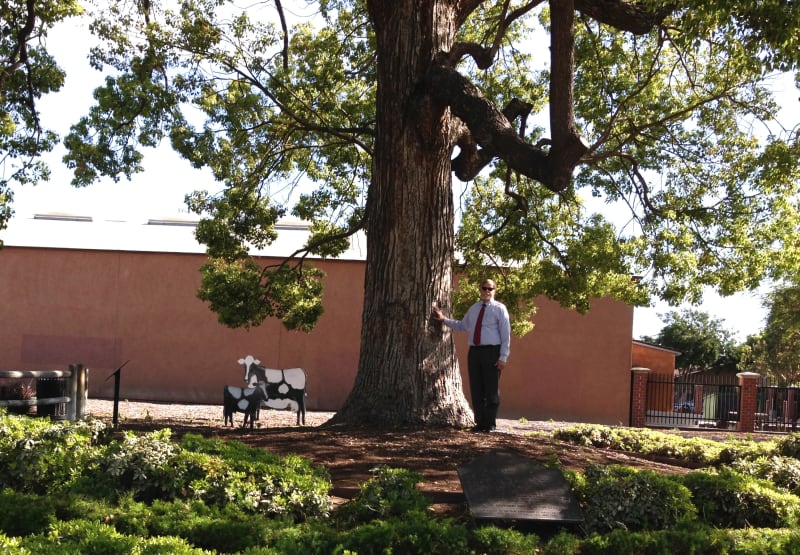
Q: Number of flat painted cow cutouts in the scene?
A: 2